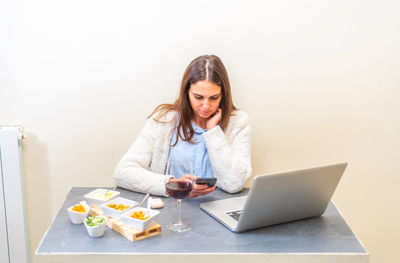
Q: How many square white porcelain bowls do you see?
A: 3